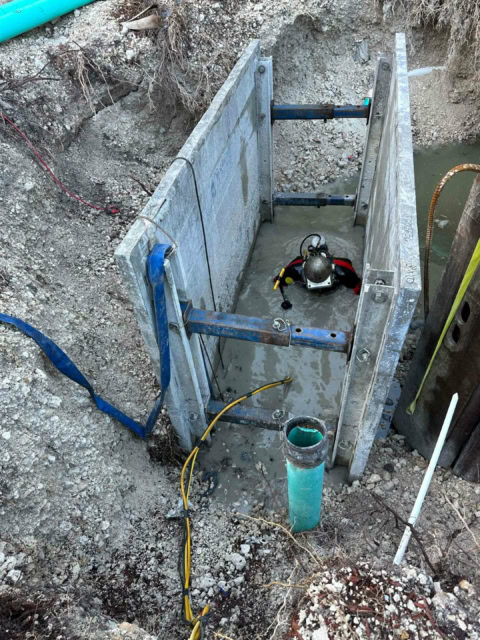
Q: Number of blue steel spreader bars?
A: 4